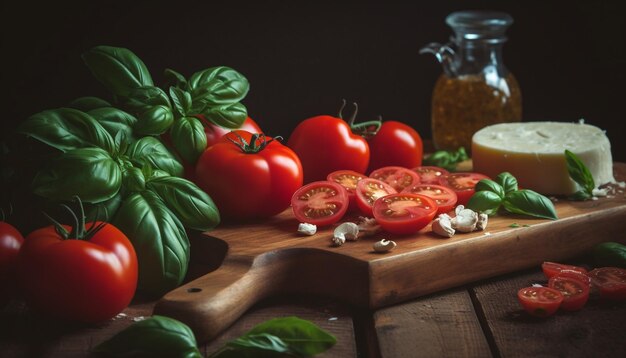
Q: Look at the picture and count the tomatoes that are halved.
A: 12